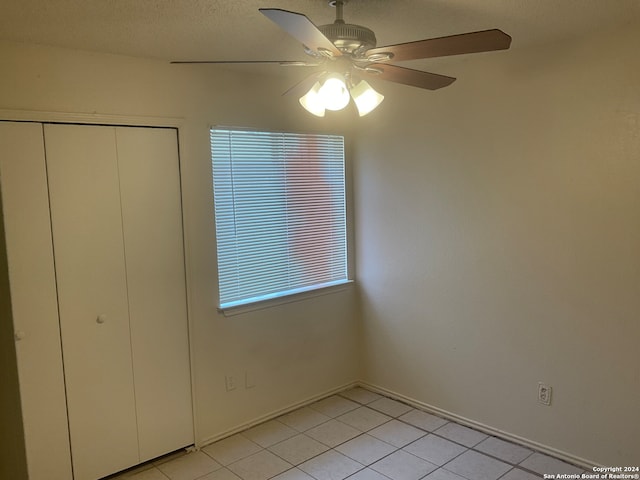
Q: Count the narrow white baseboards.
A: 2